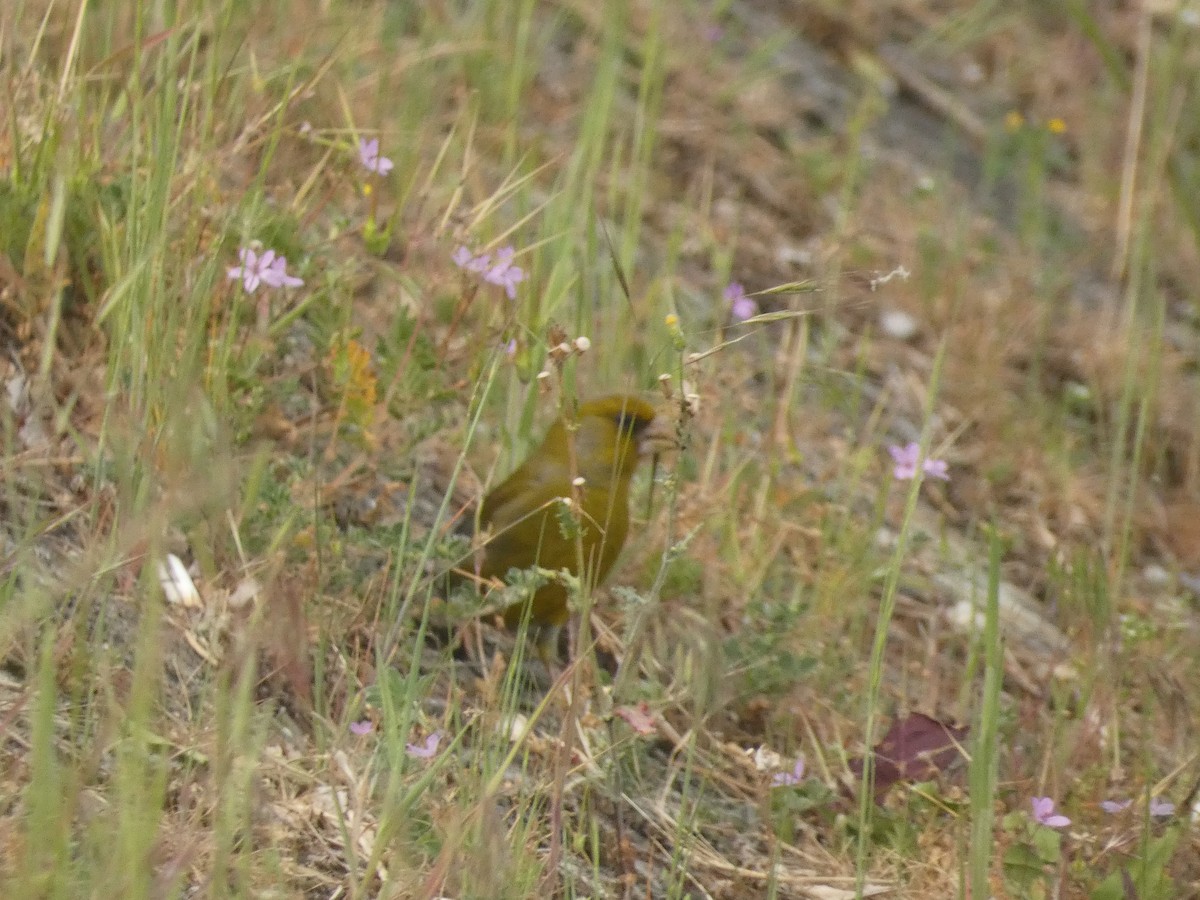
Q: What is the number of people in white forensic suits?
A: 0